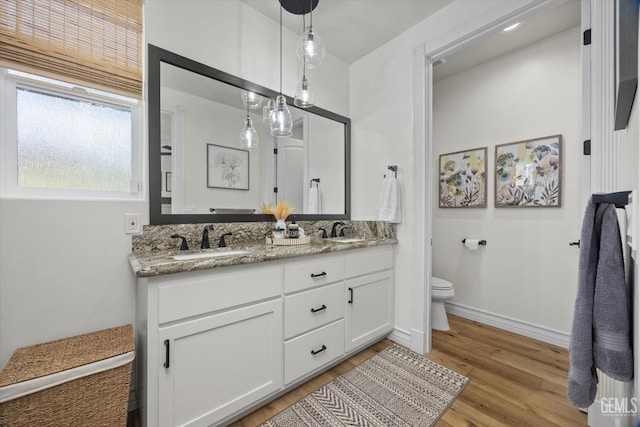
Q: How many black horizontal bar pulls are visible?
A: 3